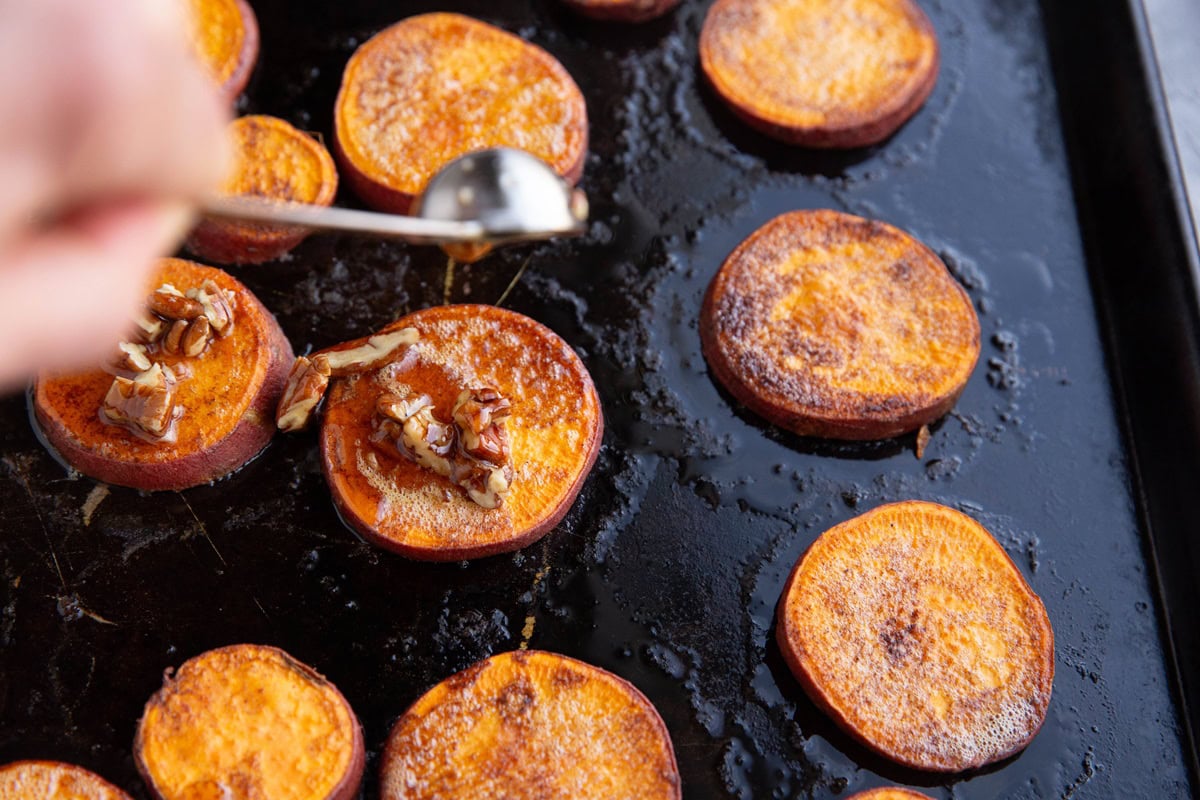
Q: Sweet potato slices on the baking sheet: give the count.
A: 13